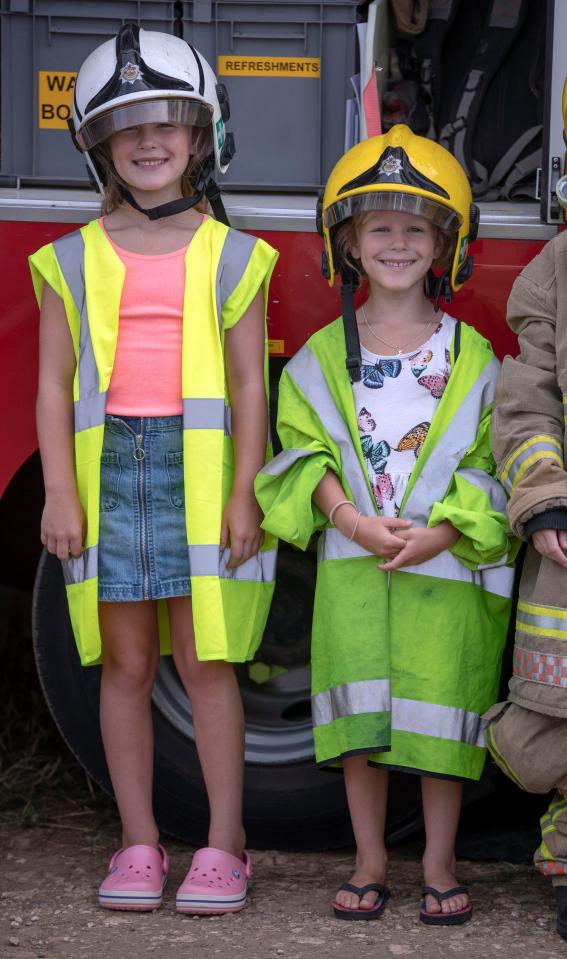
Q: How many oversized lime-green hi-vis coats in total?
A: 1